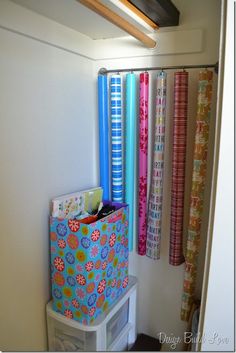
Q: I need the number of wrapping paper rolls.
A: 7